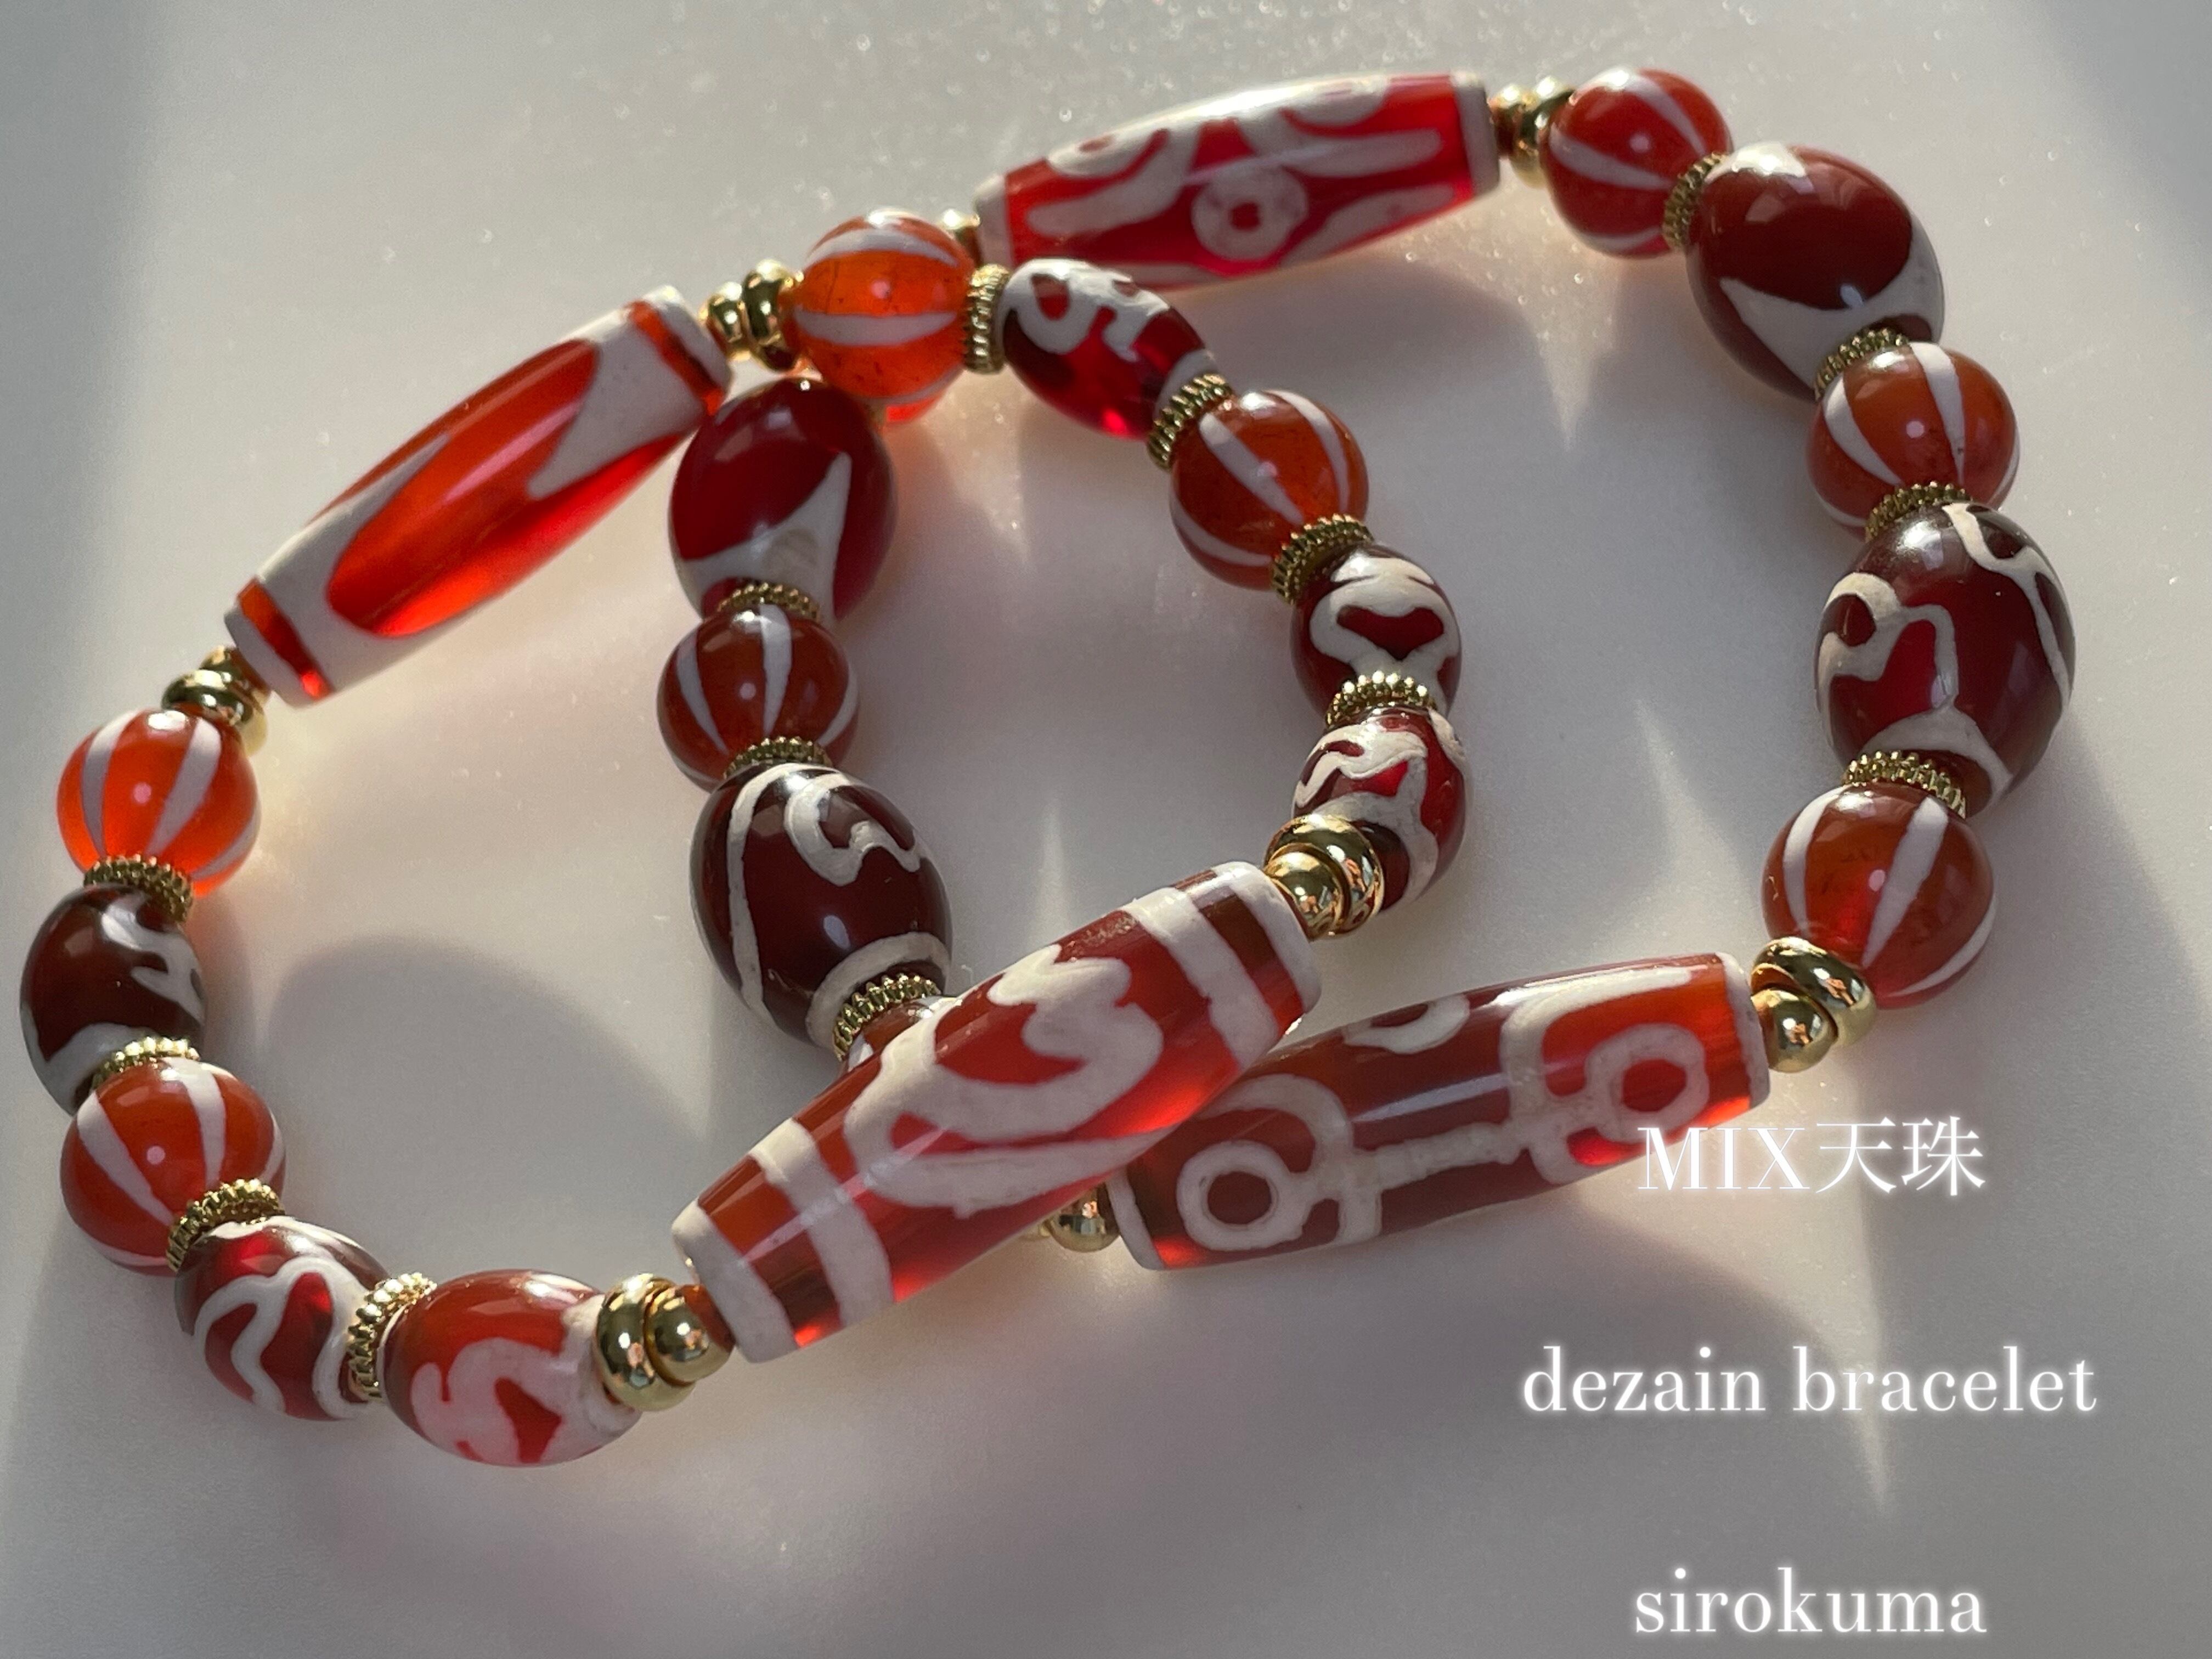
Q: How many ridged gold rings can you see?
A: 15